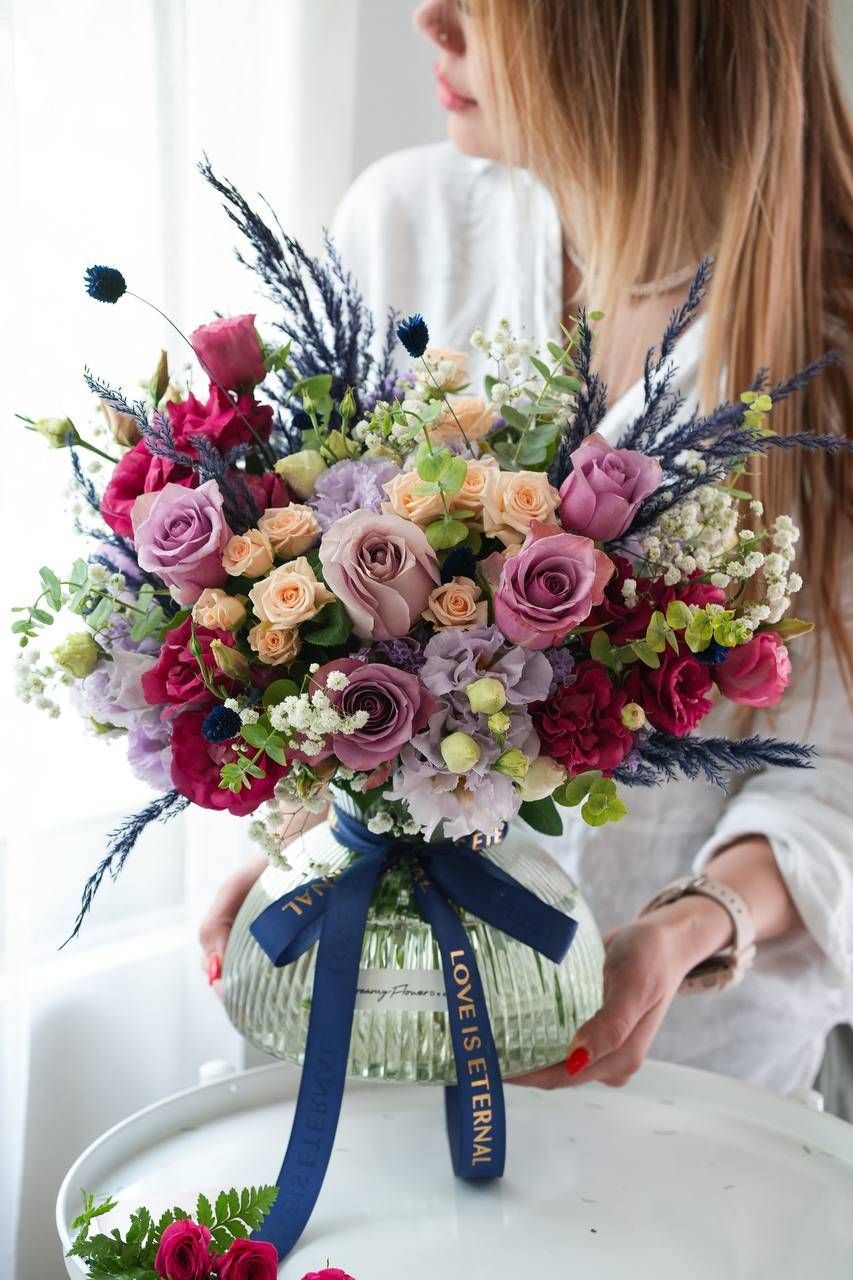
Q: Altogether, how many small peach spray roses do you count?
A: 11